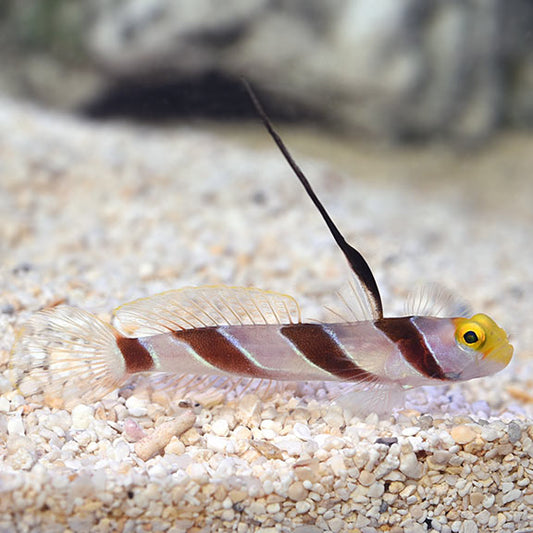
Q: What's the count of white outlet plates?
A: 0